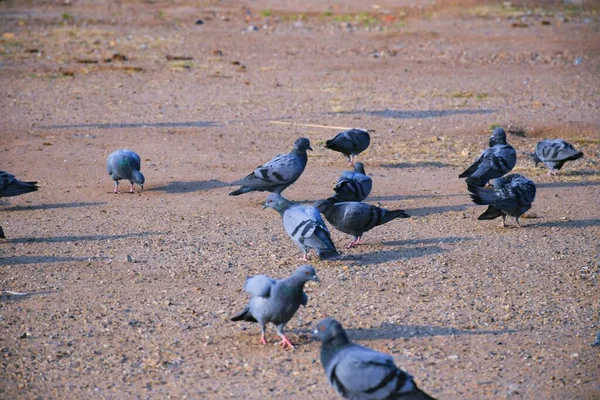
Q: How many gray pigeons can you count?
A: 12